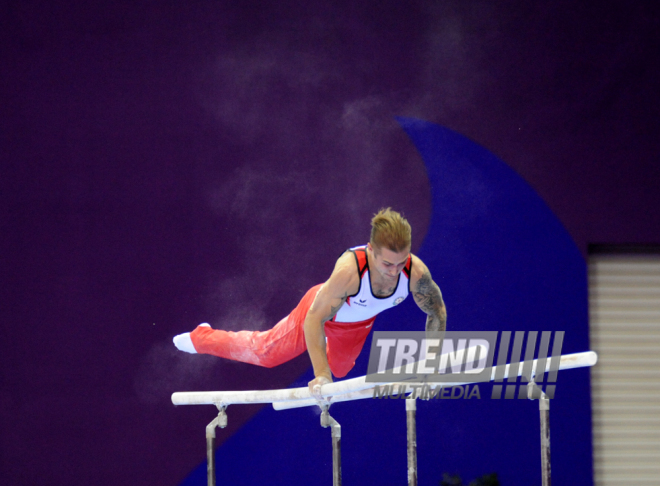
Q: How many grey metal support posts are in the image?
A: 4